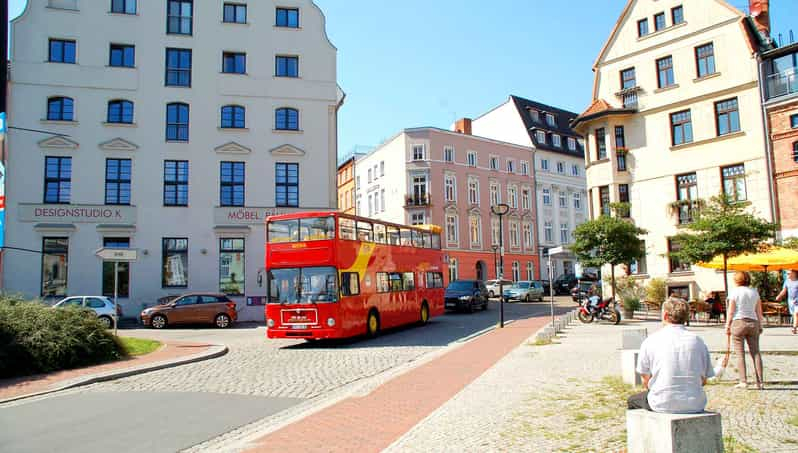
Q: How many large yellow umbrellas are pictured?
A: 1